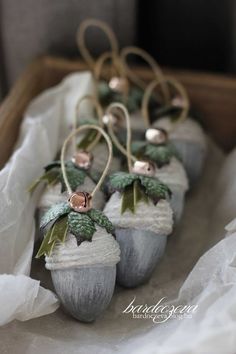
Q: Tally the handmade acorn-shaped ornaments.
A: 7